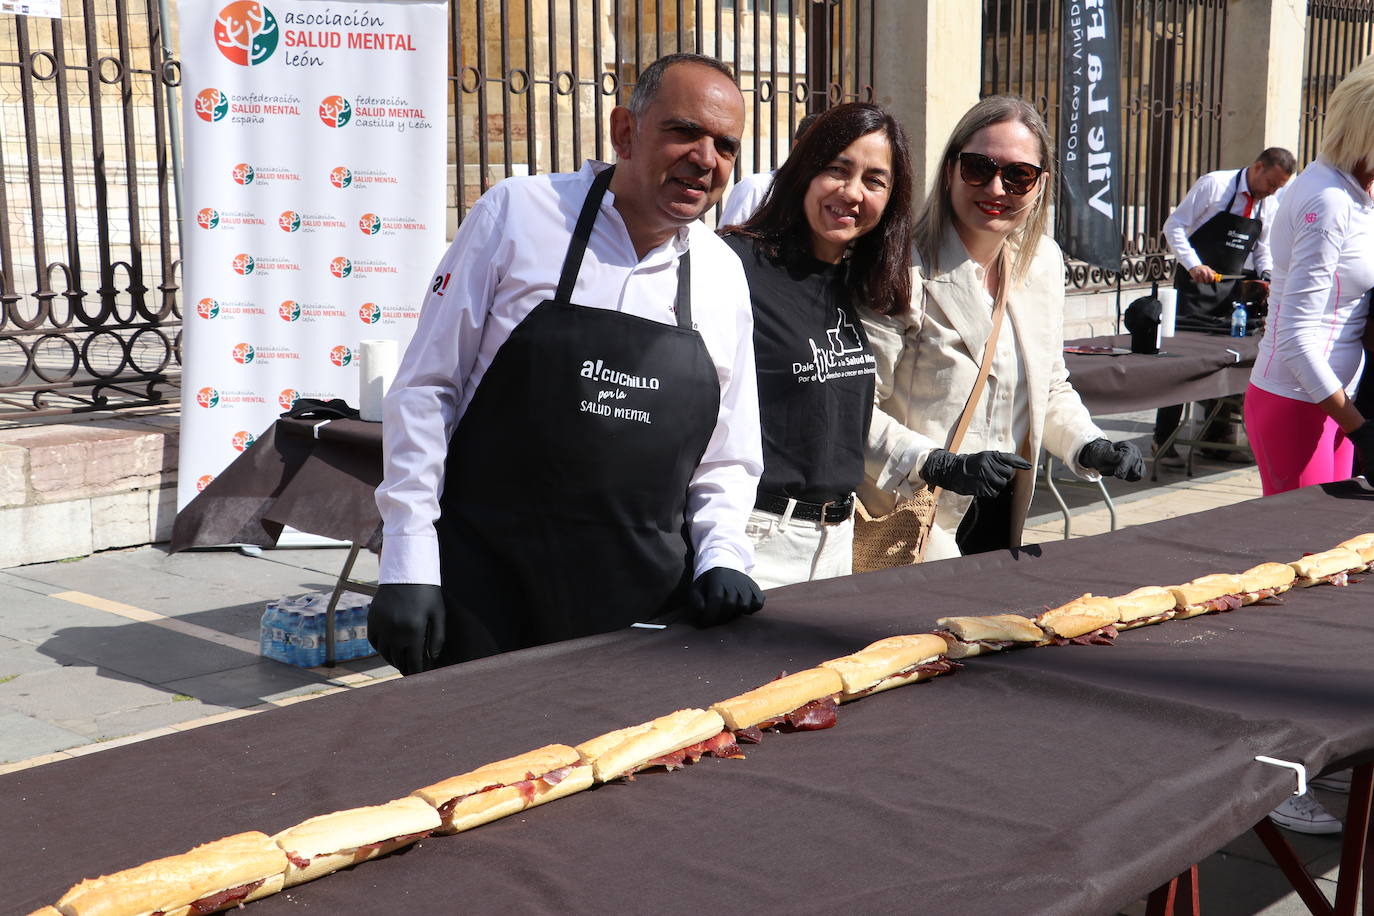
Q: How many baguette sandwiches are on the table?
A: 14